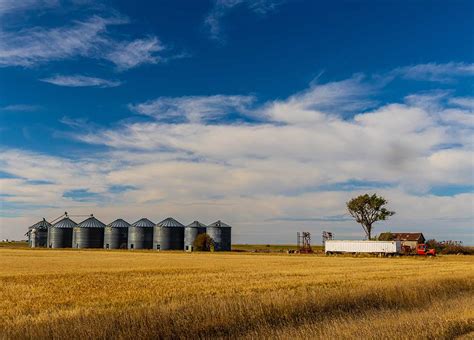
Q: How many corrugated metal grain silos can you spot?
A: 8